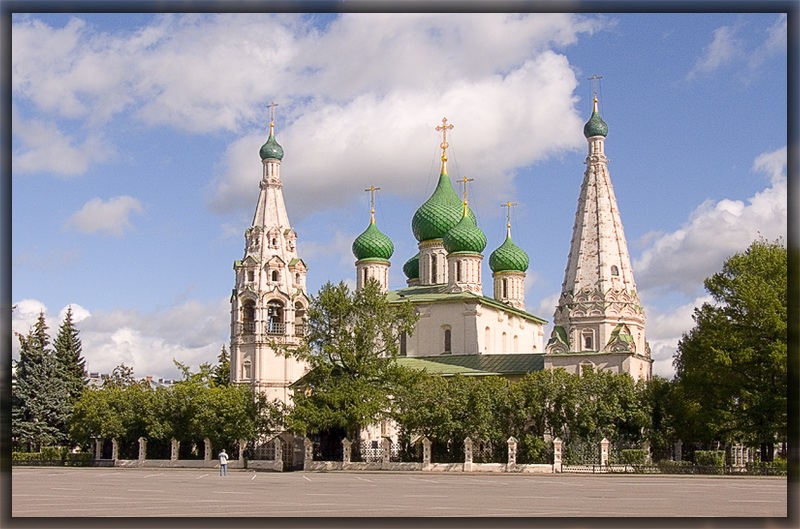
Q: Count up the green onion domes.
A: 7